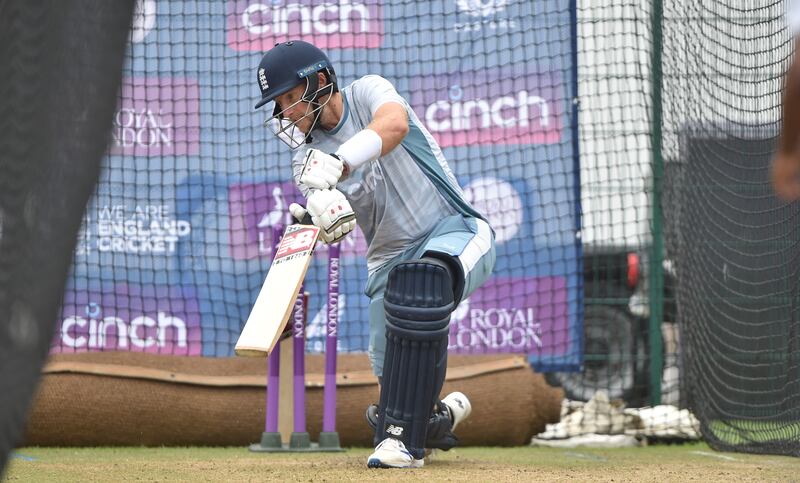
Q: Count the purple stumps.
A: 3